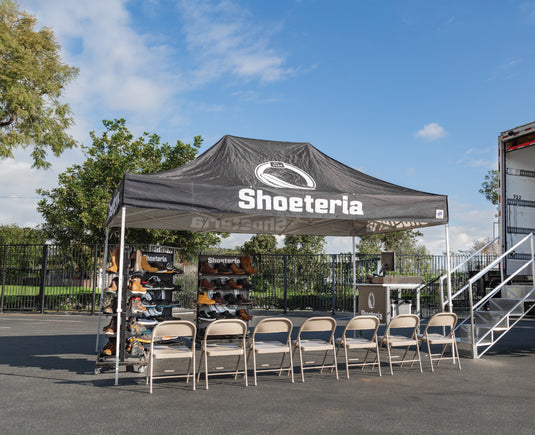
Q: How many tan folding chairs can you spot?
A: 7